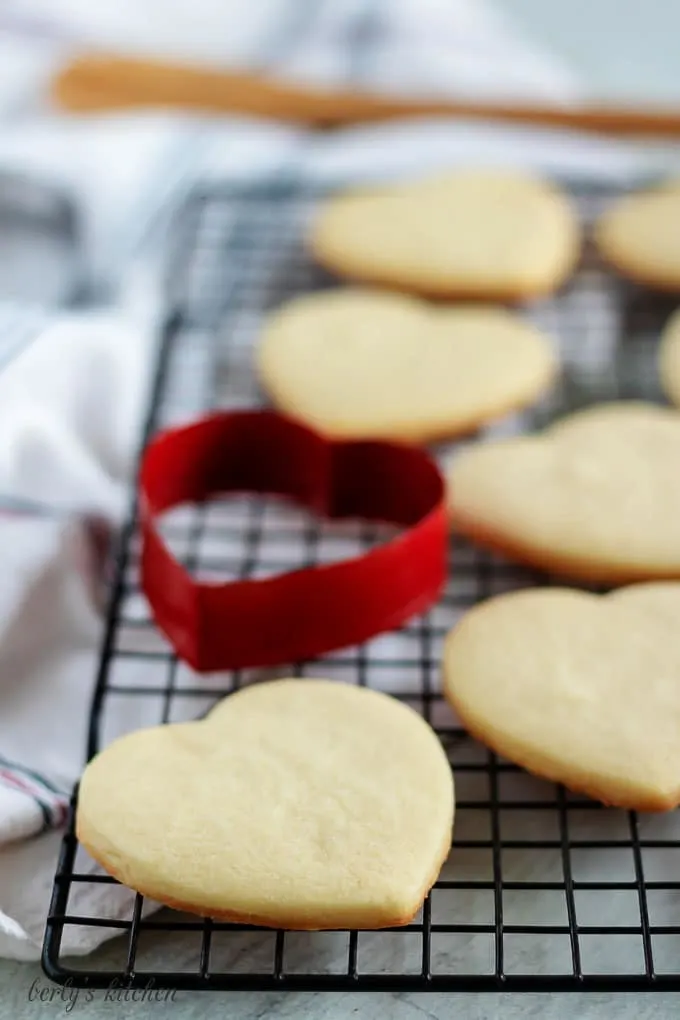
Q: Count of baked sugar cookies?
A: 7